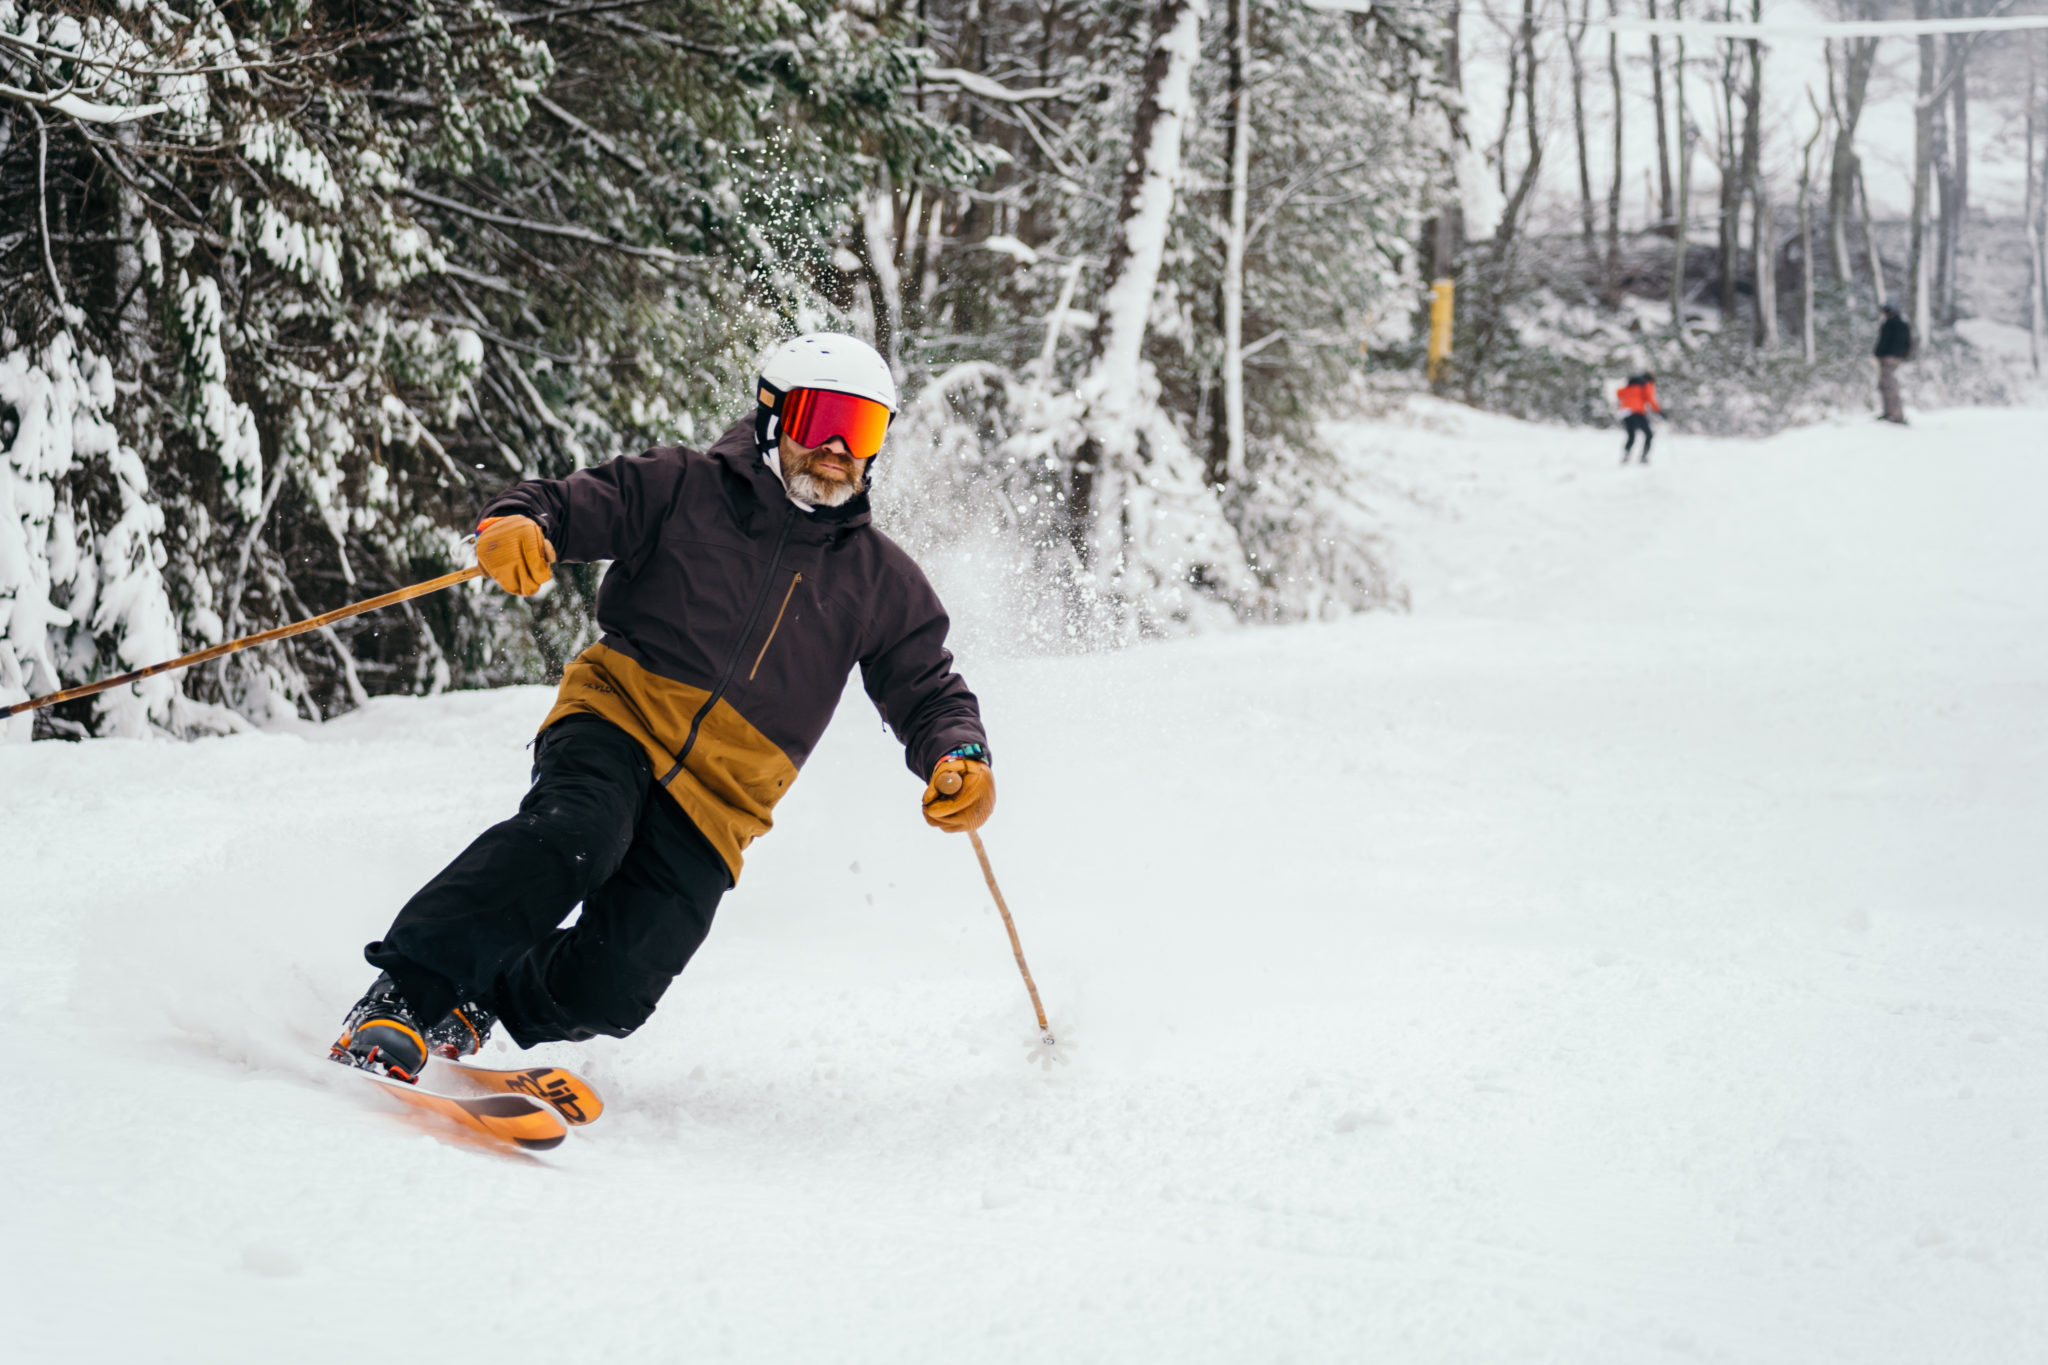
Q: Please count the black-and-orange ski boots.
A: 2